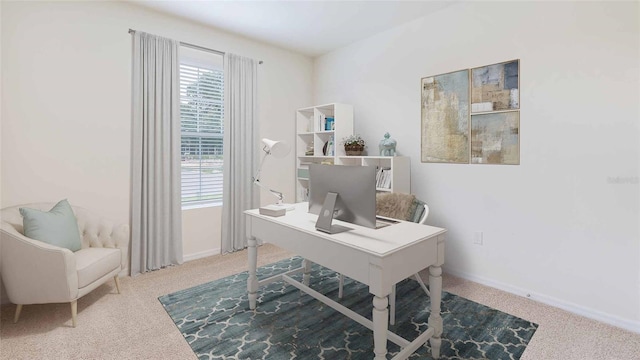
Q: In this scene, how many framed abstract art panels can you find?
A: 3